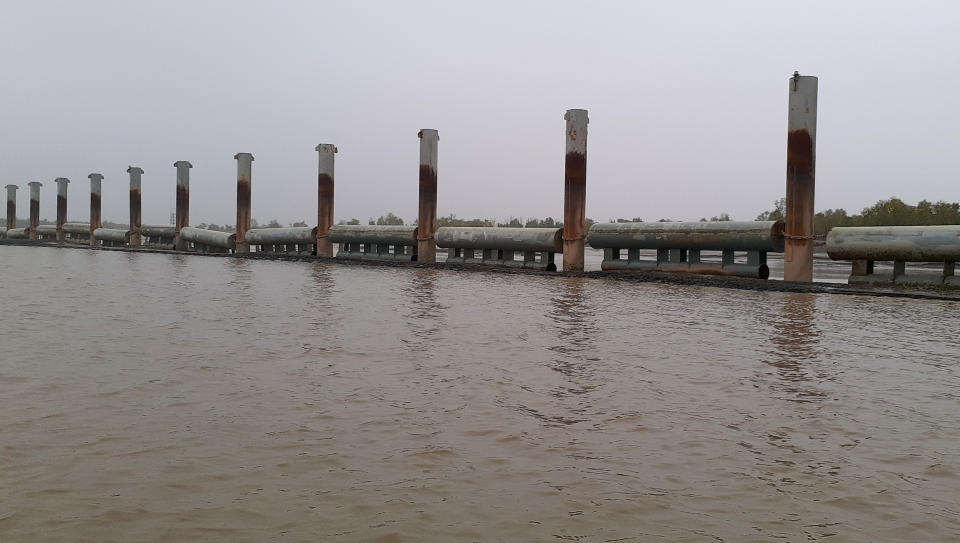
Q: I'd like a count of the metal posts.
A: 11